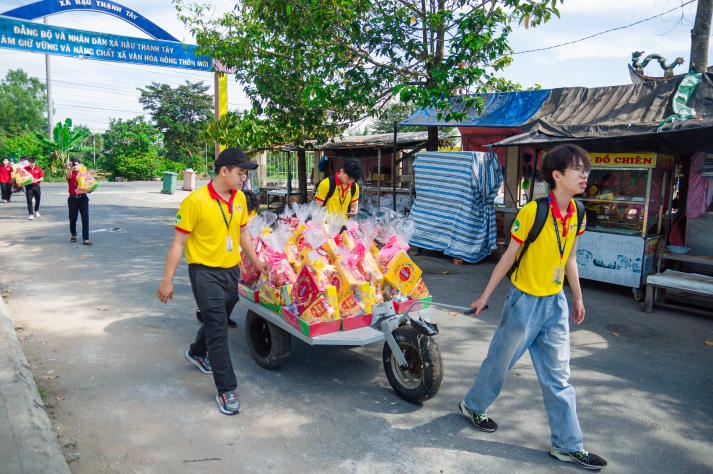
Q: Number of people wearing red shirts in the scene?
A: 3